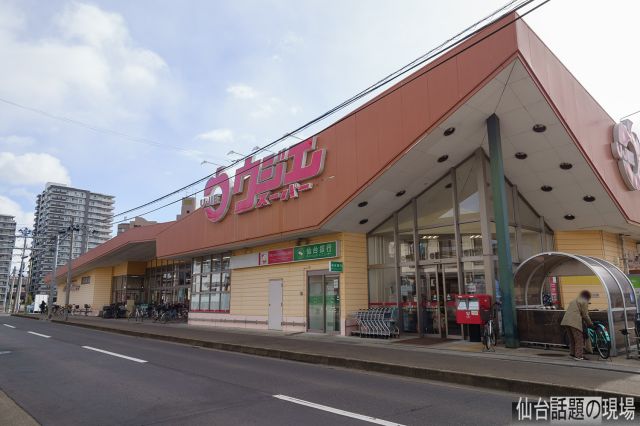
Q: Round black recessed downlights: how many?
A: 11